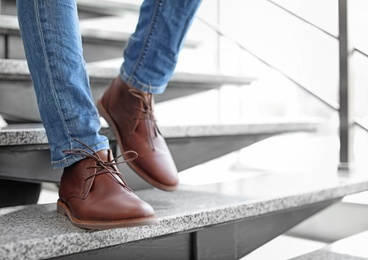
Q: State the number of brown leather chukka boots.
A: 2